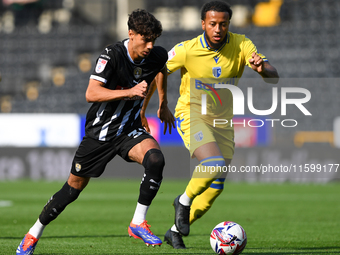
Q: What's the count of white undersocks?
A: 4